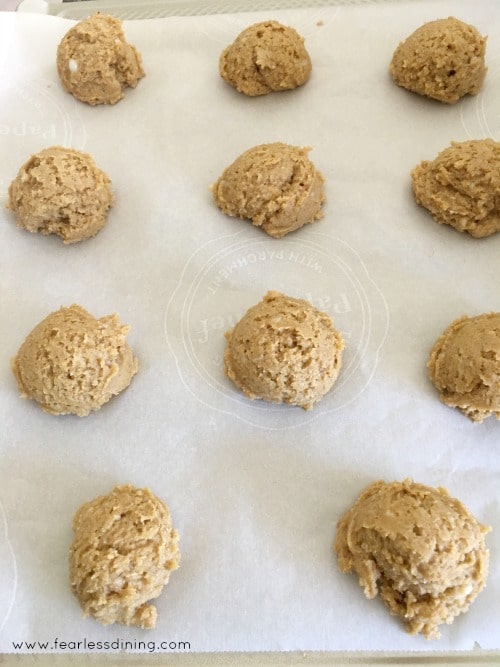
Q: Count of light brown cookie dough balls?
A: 11